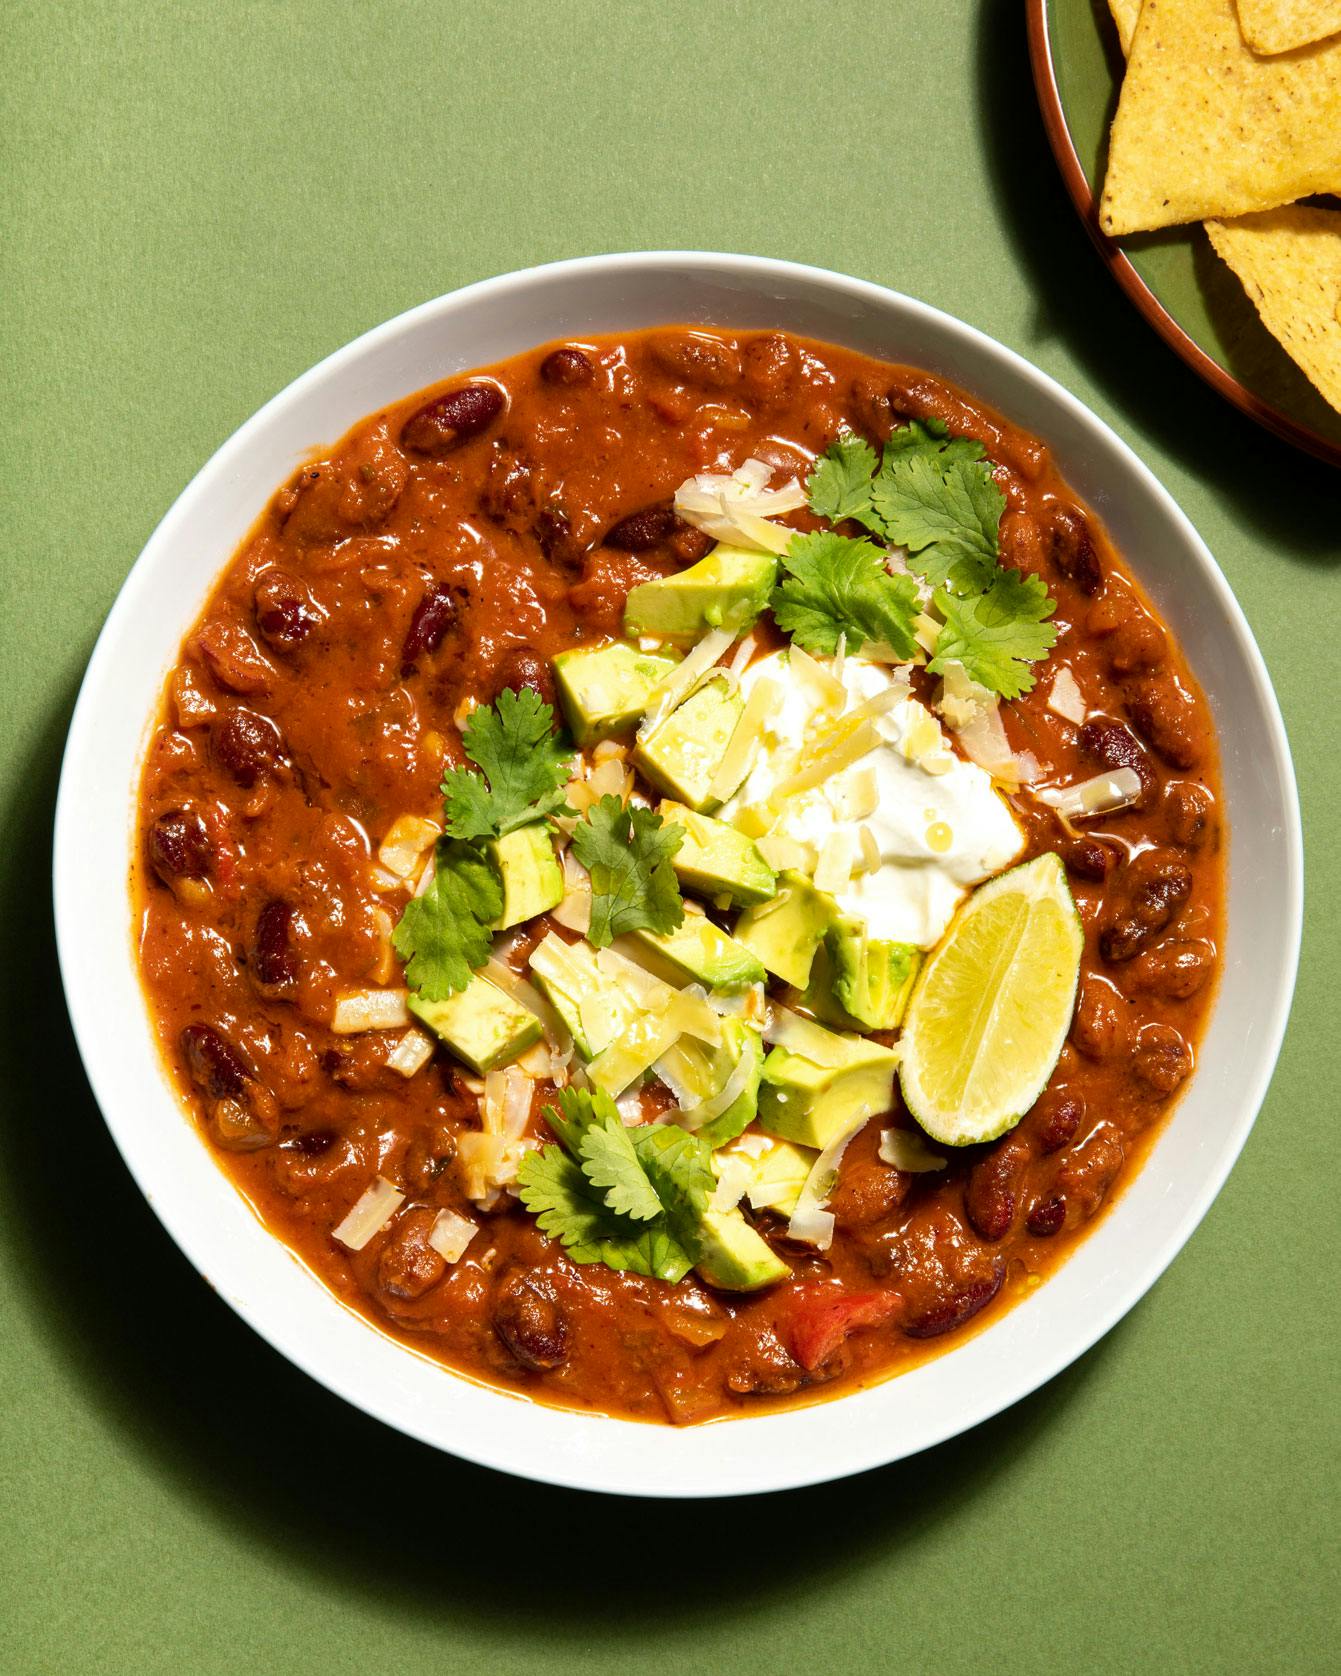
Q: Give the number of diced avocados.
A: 14